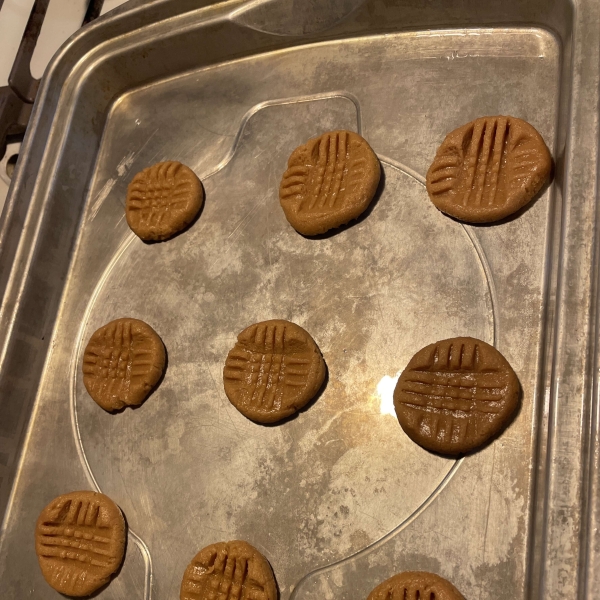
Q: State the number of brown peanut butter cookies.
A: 9